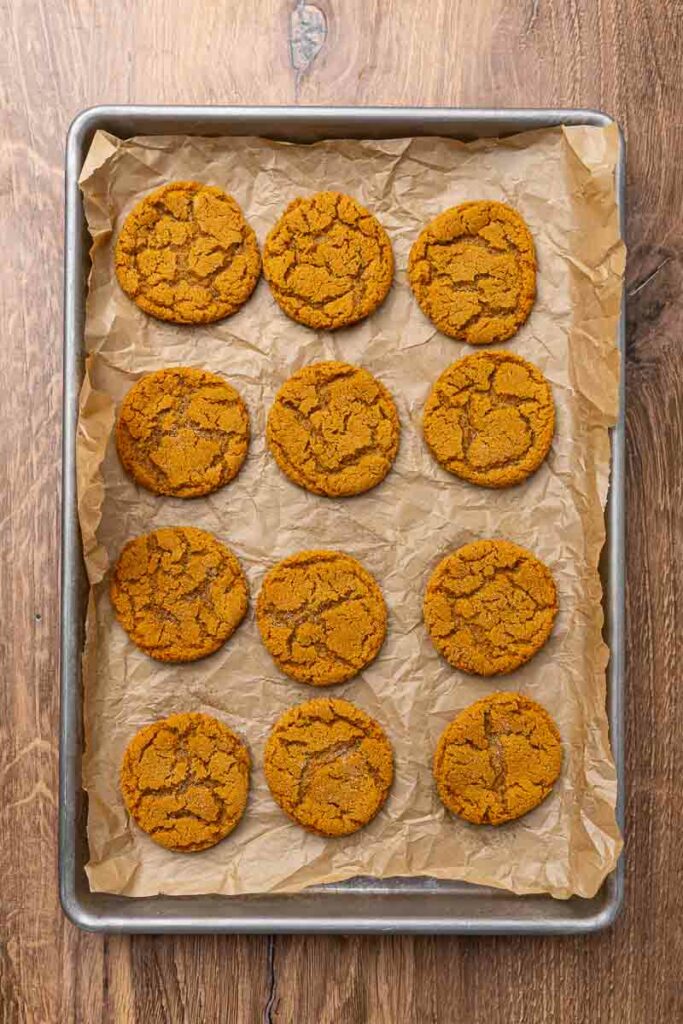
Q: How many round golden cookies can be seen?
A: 12